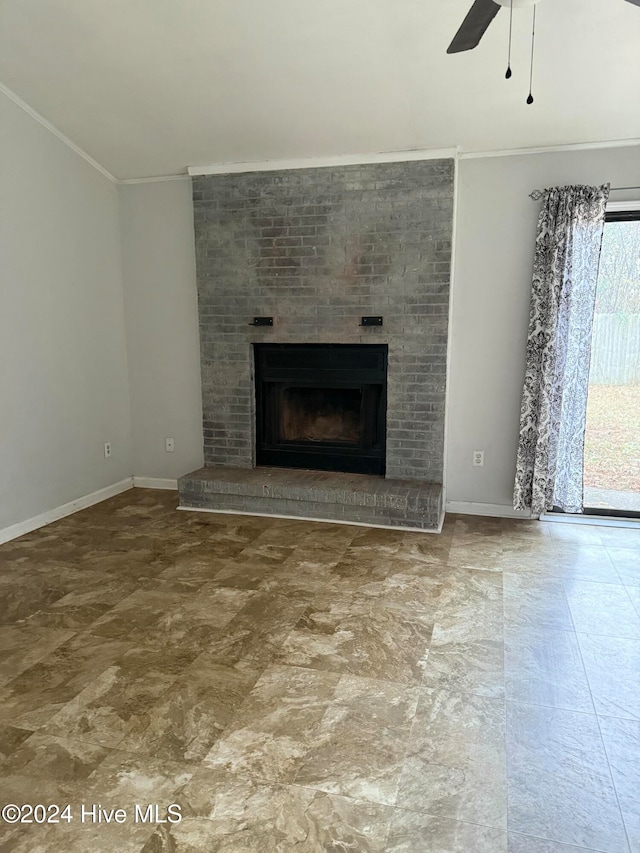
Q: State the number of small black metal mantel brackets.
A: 2